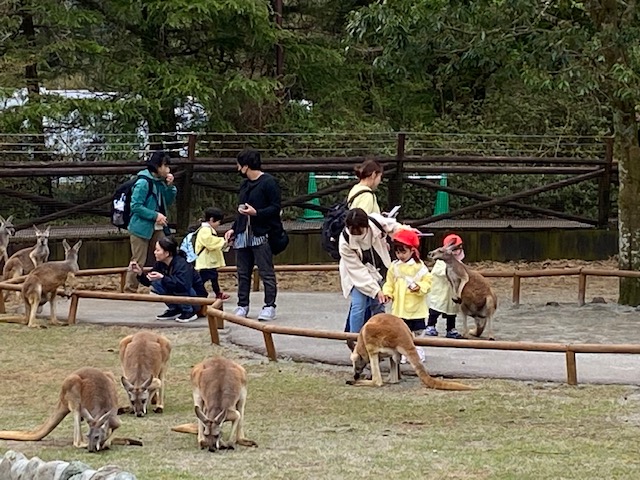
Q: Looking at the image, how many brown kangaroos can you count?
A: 8